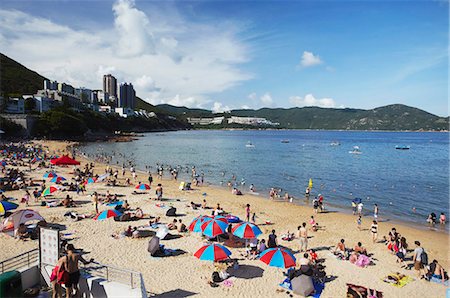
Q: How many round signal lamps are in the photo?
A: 0